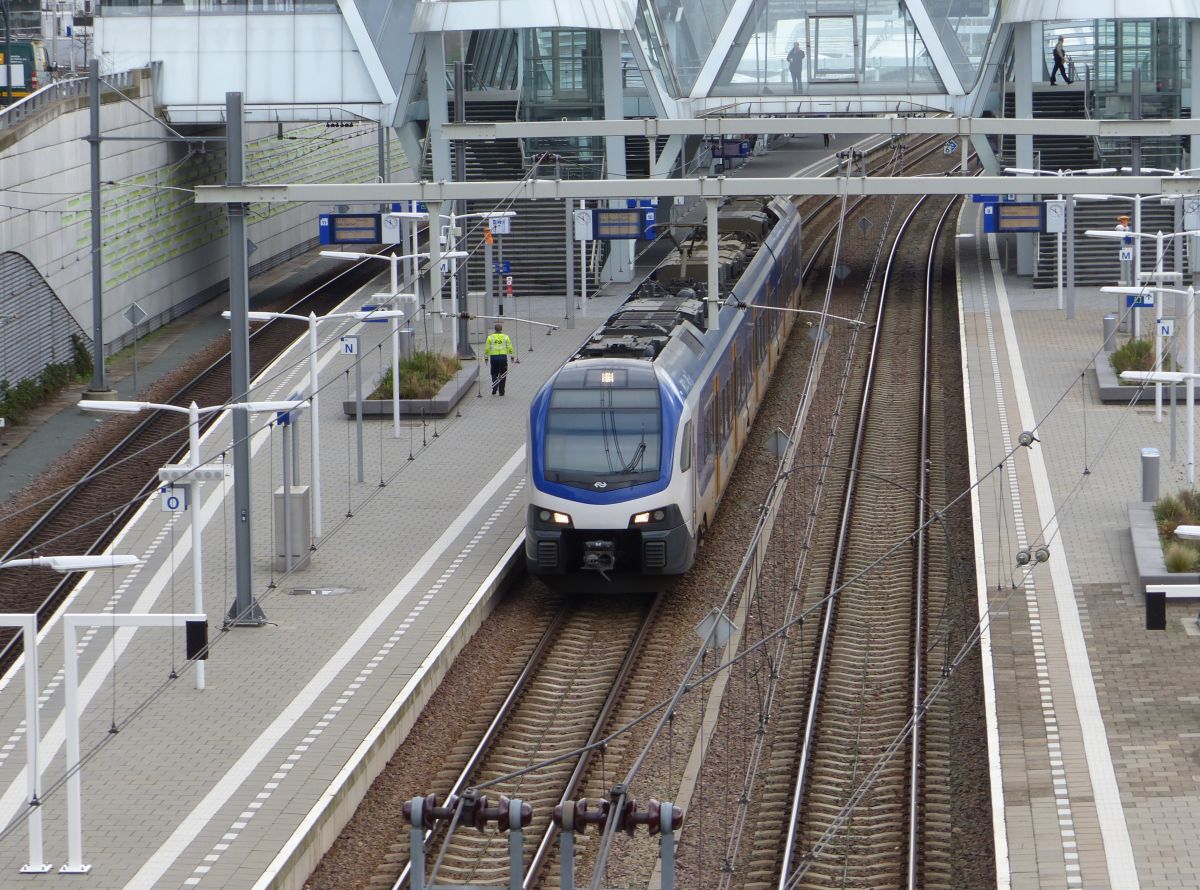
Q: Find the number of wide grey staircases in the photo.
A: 2